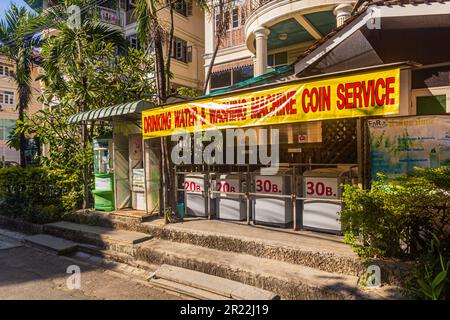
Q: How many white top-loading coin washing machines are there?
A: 4